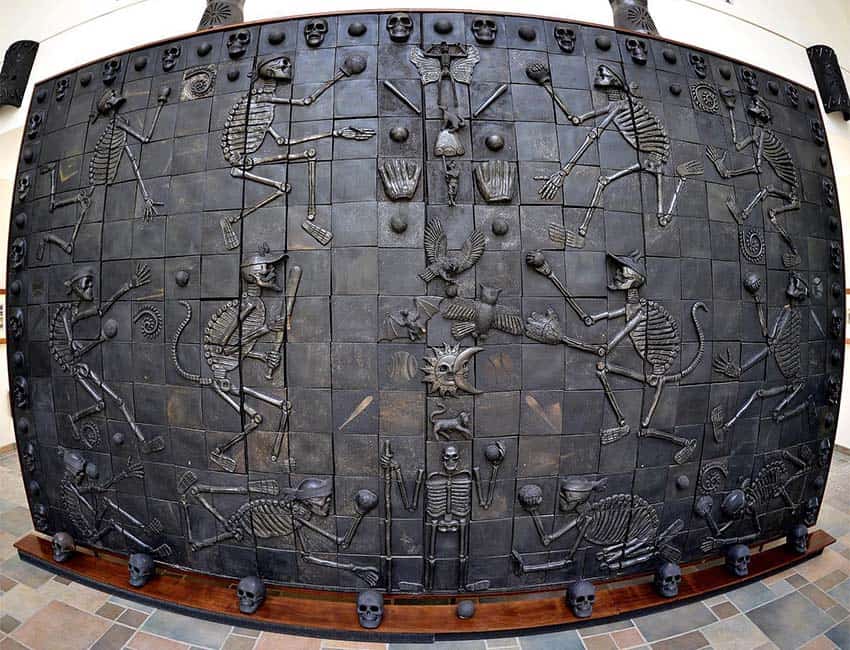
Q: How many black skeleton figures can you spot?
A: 13